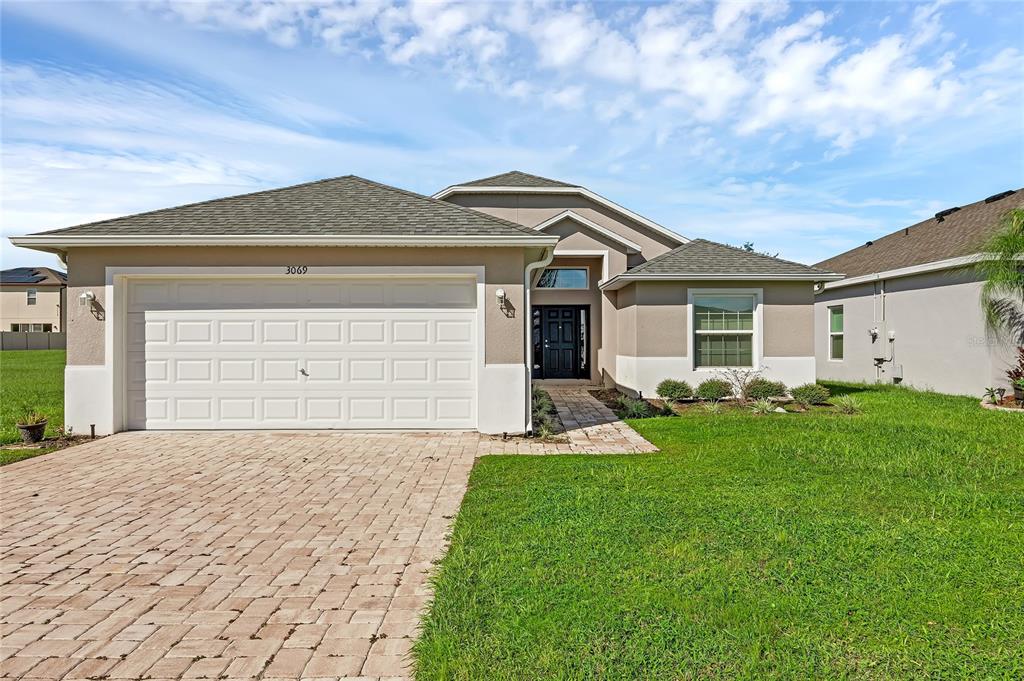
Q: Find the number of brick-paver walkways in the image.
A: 1